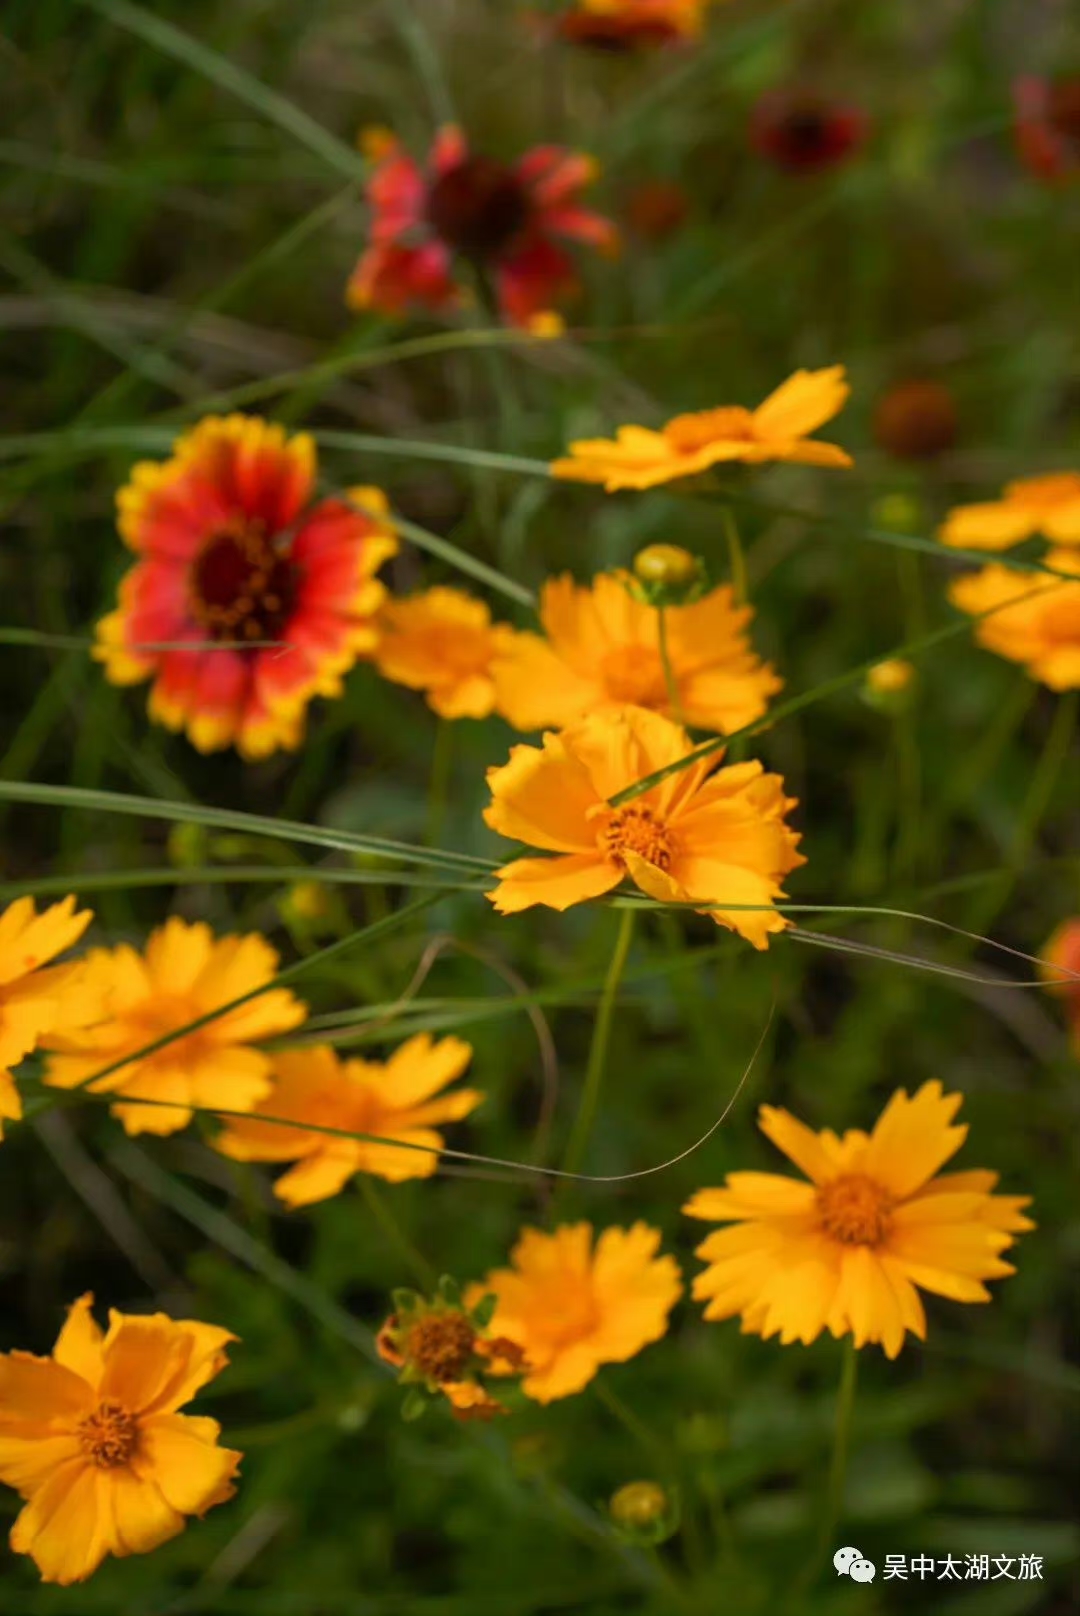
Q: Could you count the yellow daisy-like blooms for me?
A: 12